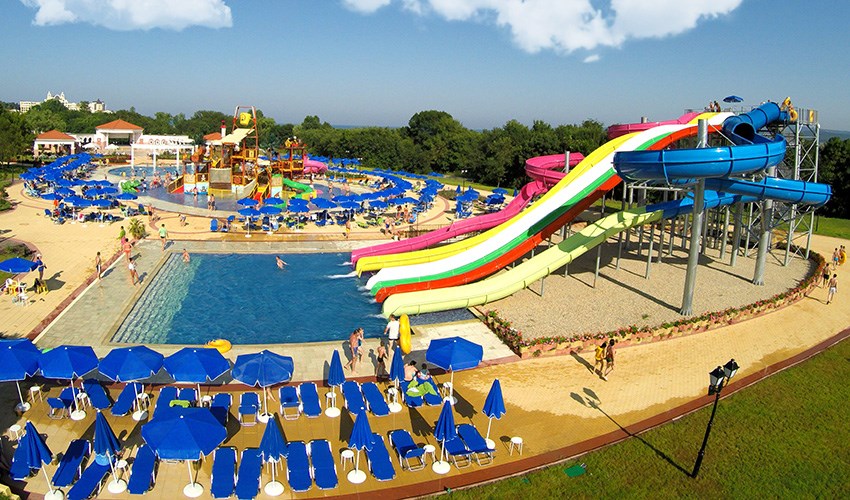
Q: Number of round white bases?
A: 14